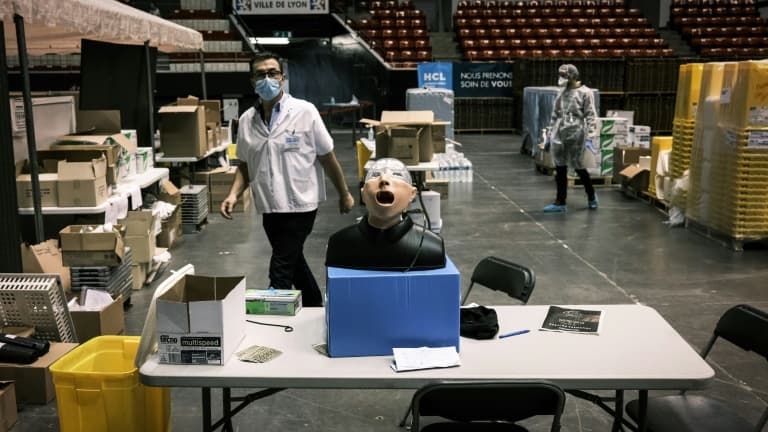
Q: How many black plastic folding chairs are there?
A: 3